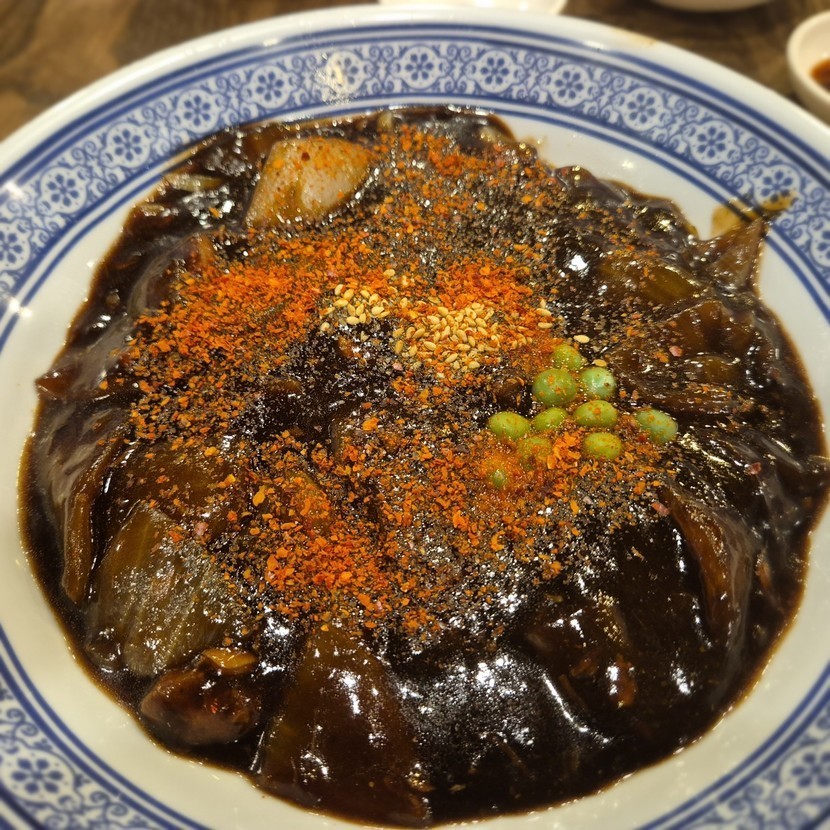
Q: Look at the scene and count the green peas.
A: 10